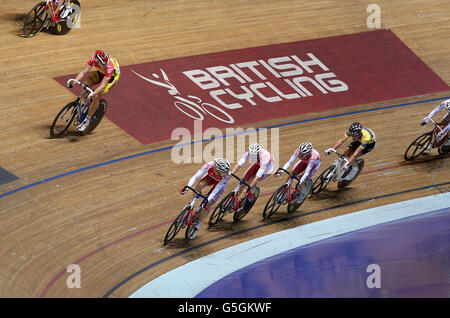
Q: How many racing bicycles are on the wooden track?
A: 7